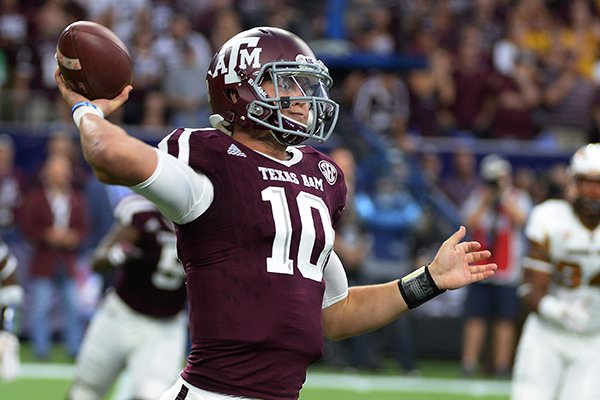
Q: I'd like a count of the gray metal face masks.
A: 1